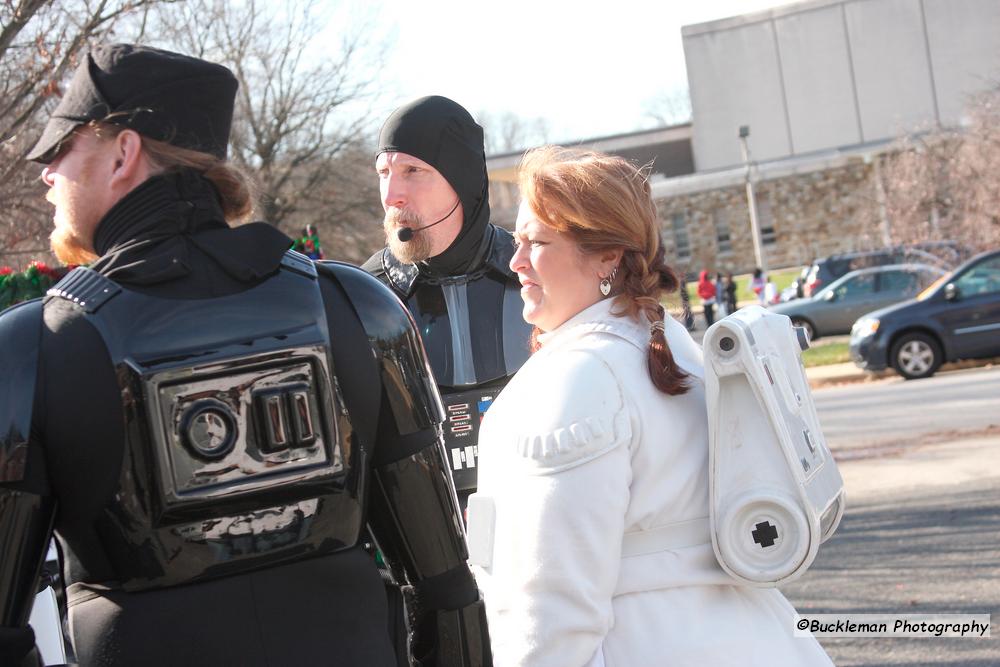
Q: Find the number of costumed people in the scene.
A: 3